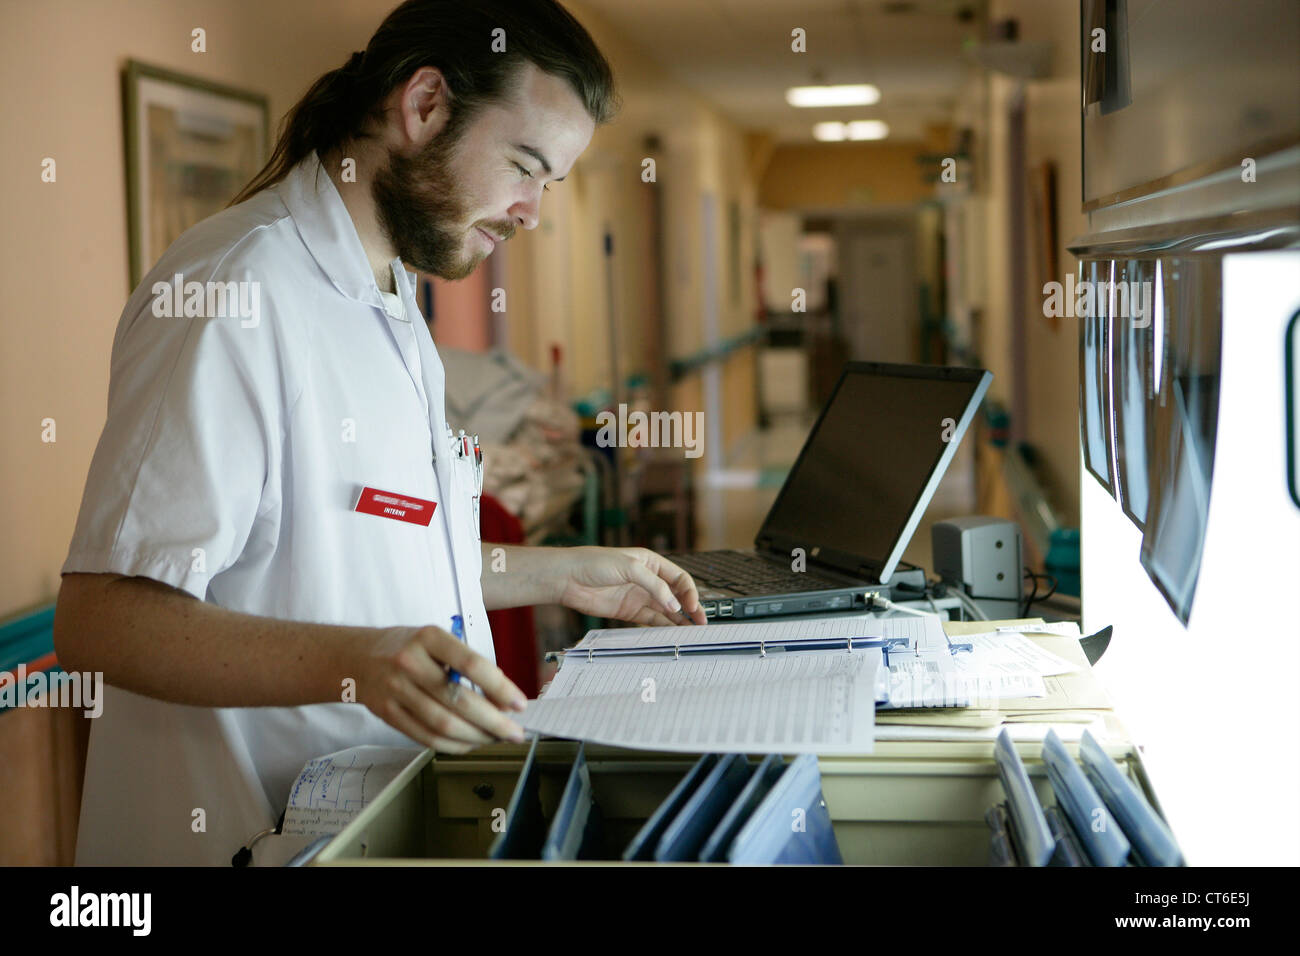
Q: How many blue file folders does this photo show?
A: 9